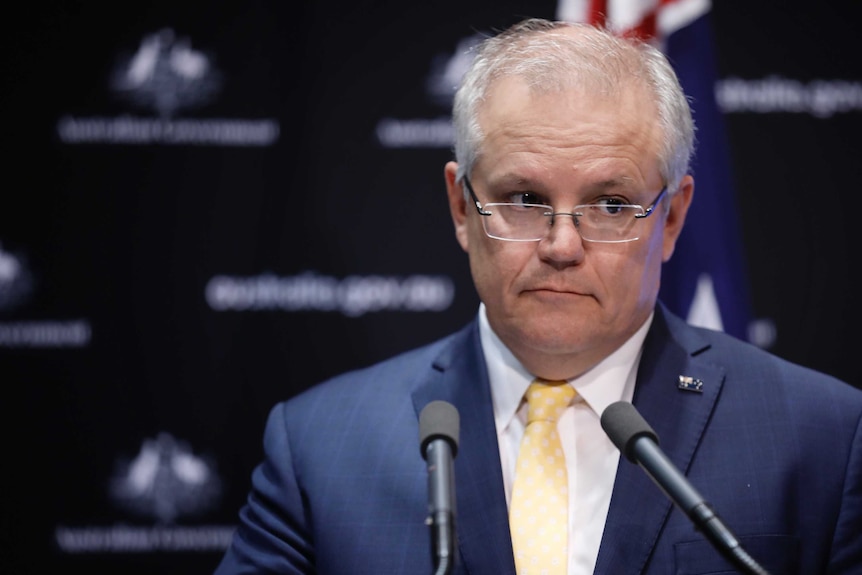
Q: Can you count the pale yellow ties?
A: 1